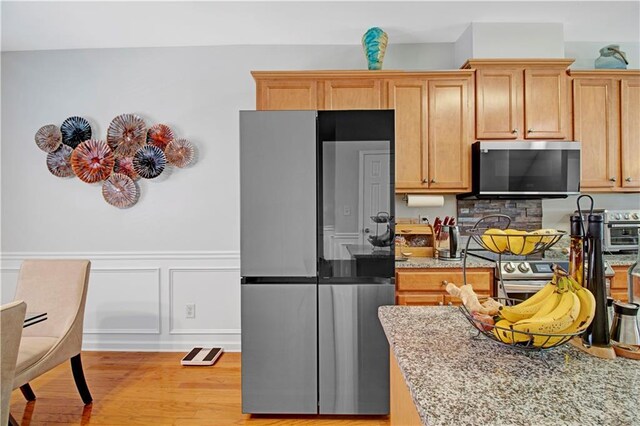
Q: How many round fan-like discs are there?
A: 10